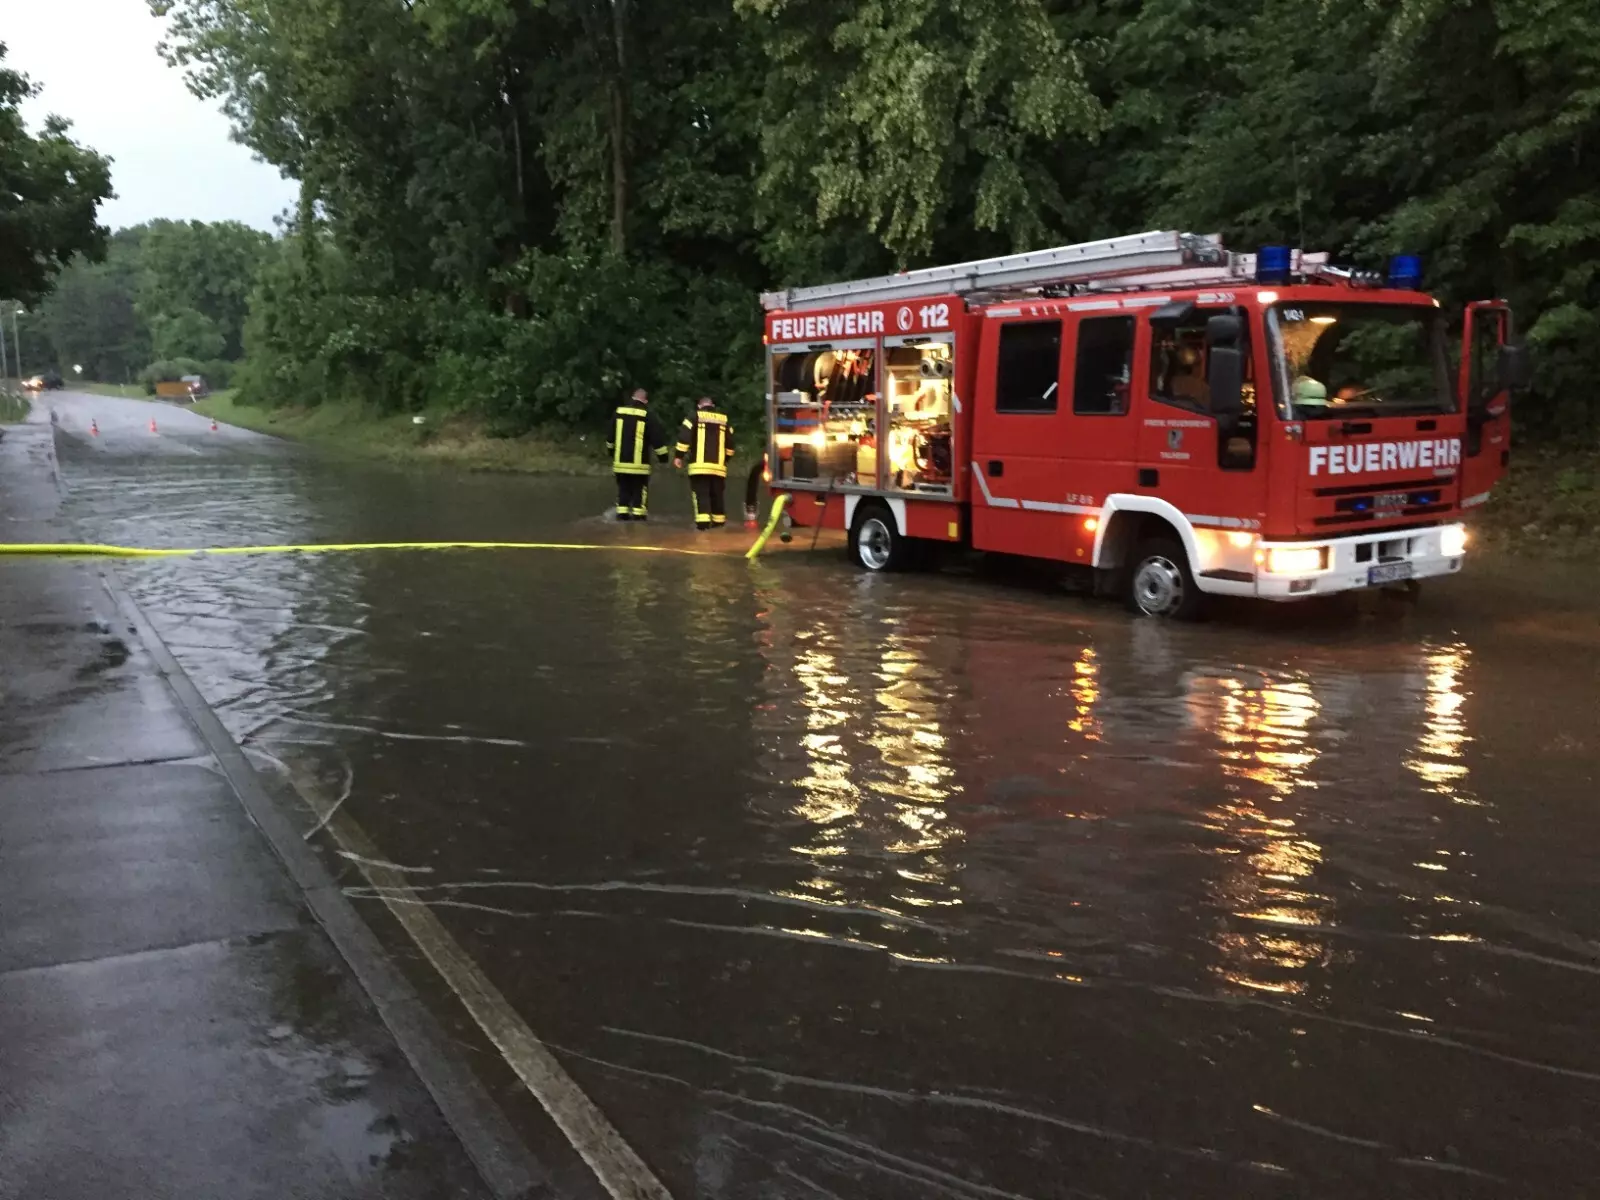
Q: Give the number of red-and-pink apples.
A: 0